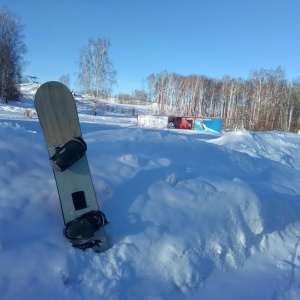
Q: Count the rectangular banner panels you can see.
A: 3